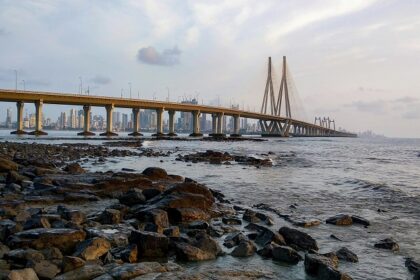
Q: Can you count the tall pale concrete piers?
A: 11